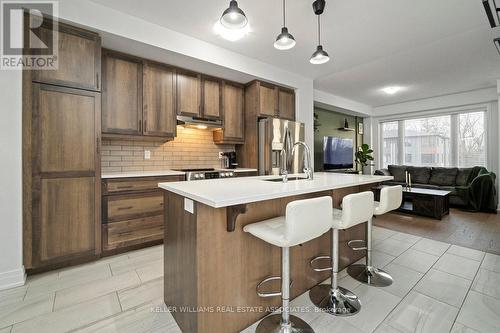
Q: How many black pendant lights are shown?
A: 3